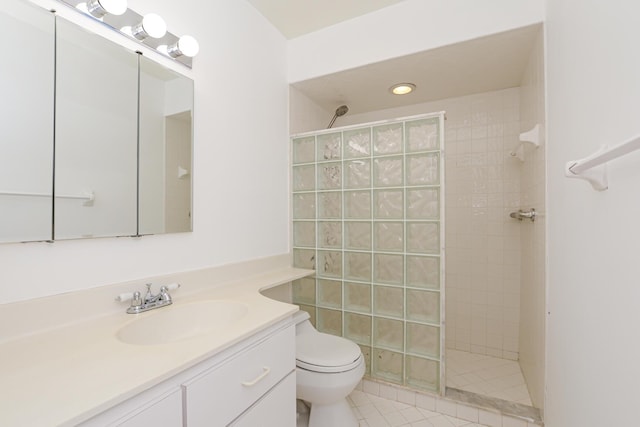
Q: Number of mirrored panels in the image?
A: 3